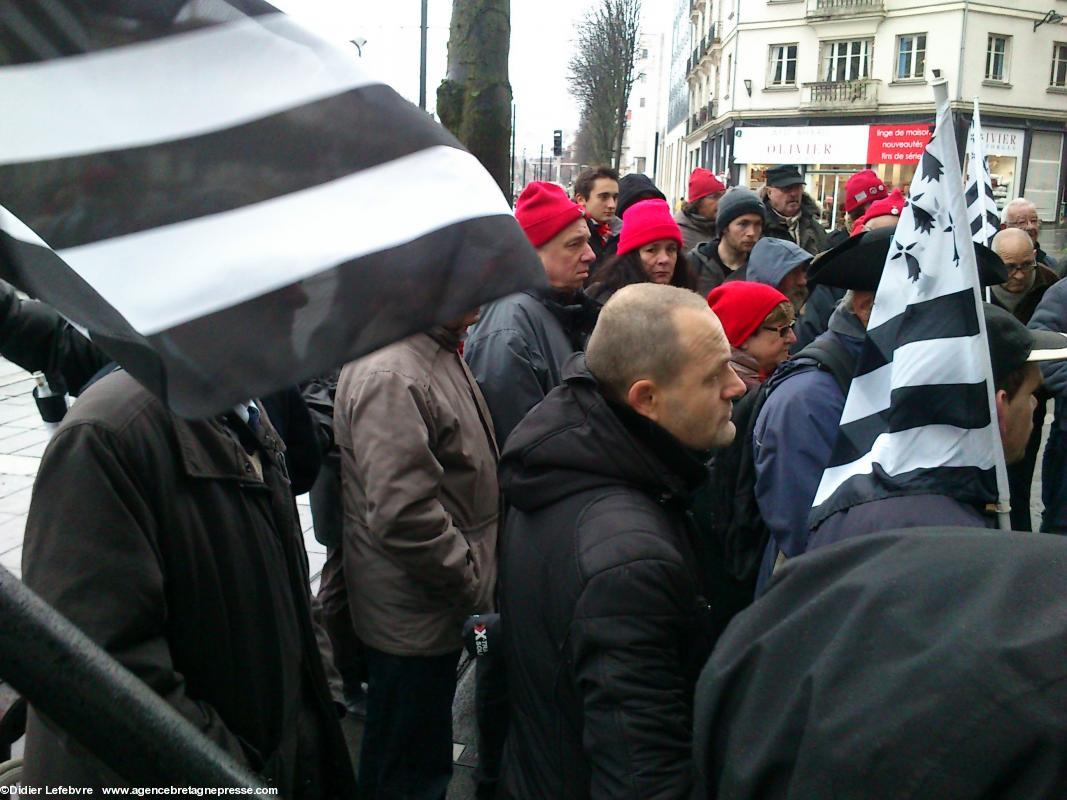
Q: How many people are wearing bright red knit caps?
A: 6